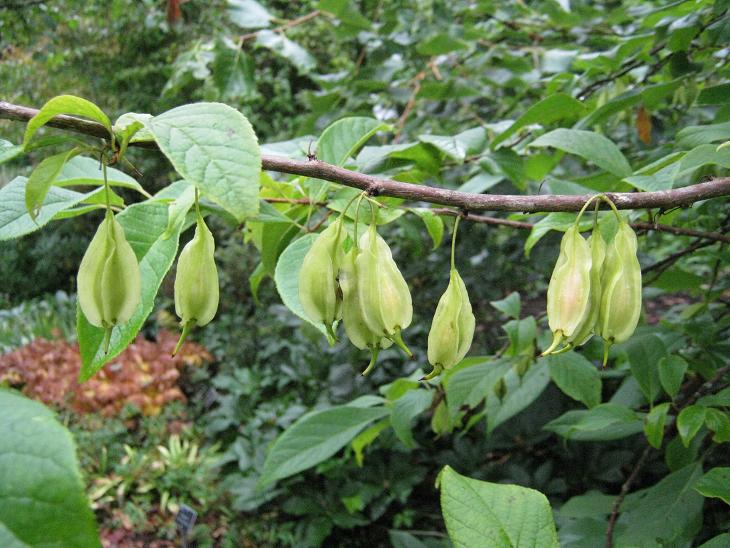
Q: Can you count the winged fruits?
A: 9